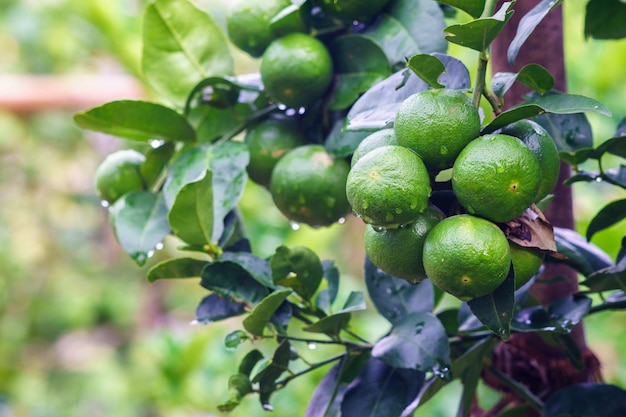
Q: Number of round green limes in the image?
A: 14